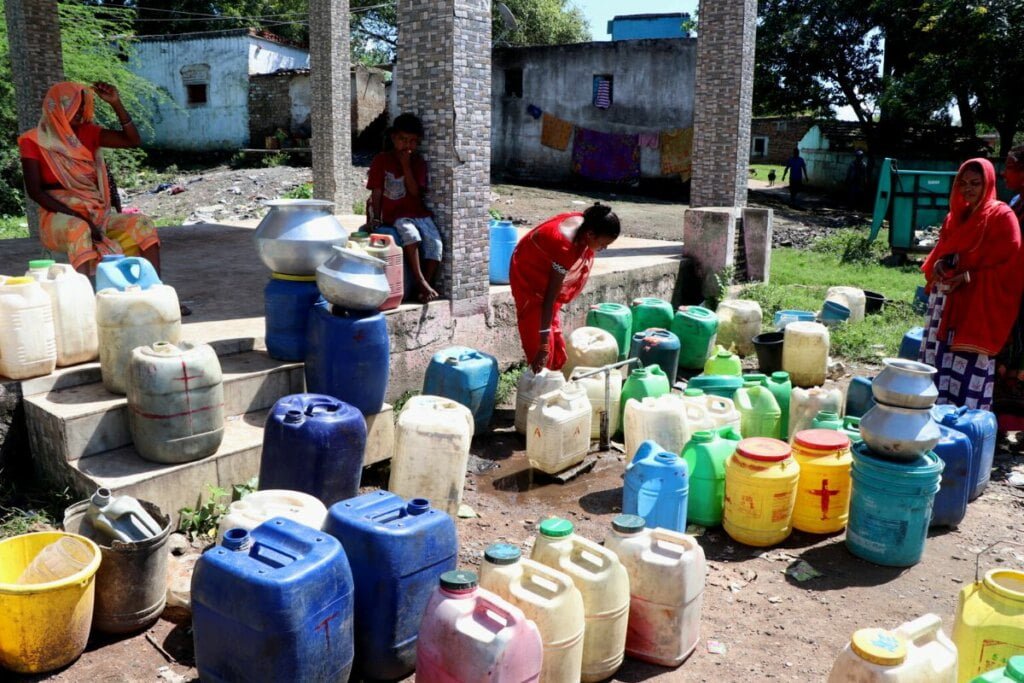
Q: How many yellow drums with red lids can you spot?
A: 2